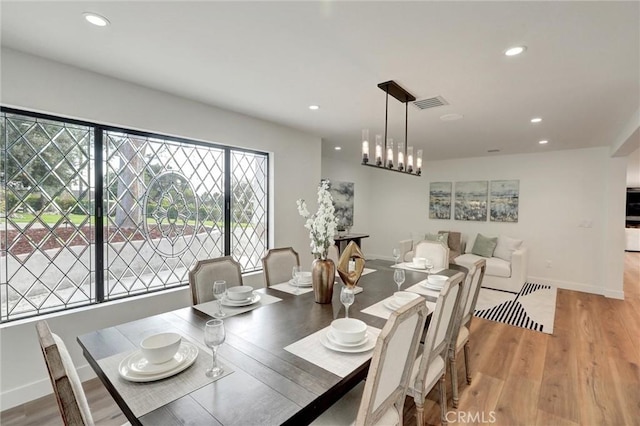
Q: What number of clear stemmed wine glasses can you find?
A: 7